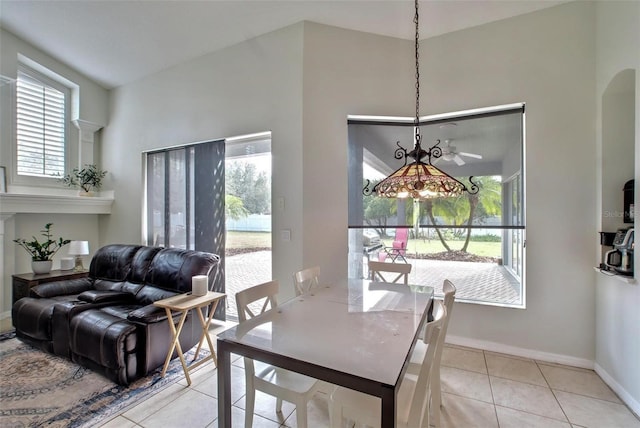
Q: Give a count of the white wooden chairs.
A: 5